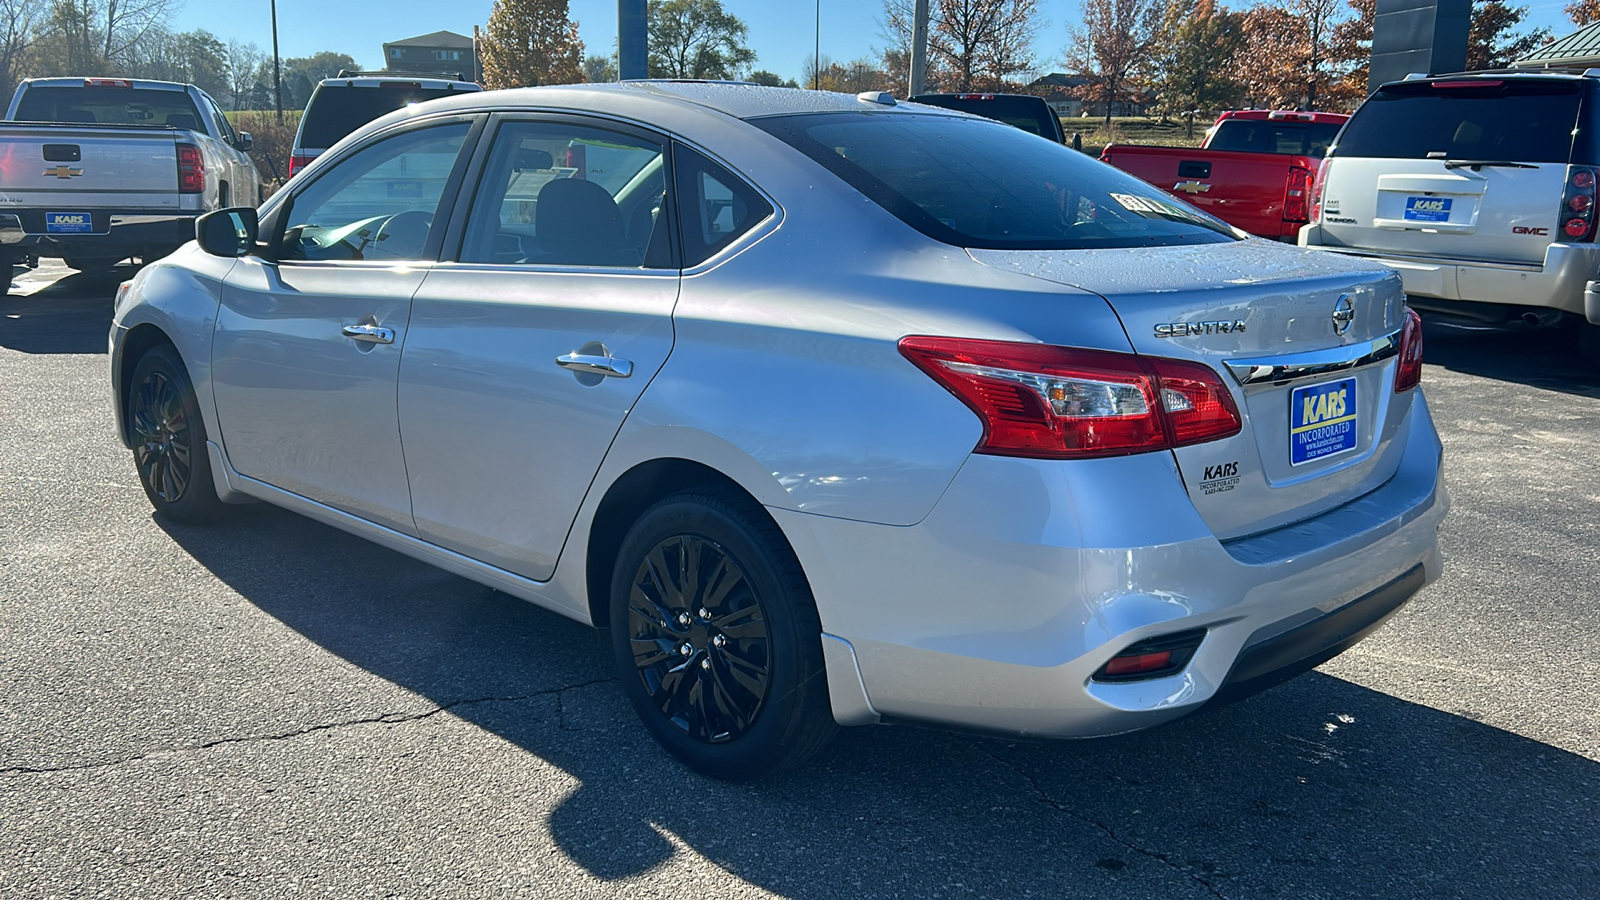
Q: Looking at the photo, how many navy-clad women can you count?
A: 0